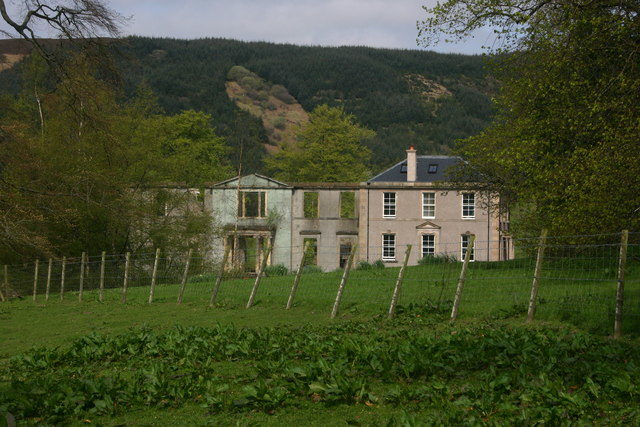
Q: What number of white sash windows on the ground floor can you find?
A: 3